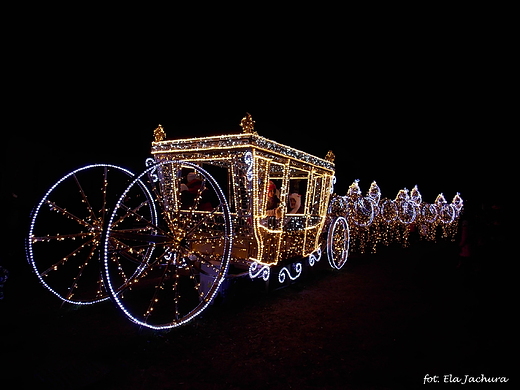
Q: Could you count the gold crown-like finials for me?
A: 3